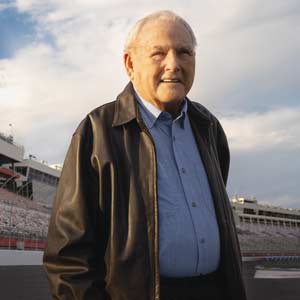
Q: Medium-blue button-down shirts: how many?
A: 1